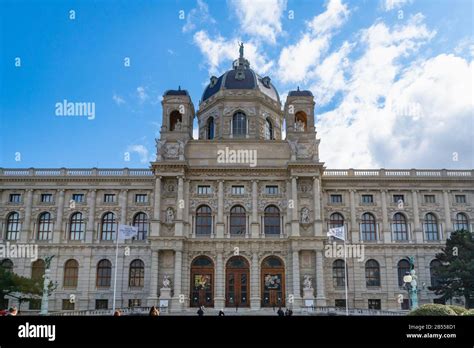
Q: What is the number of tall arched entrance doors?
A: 3